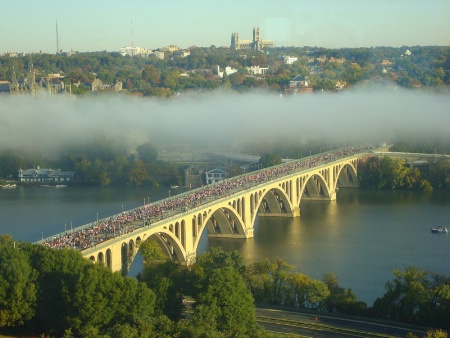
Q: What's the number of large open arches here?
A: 5